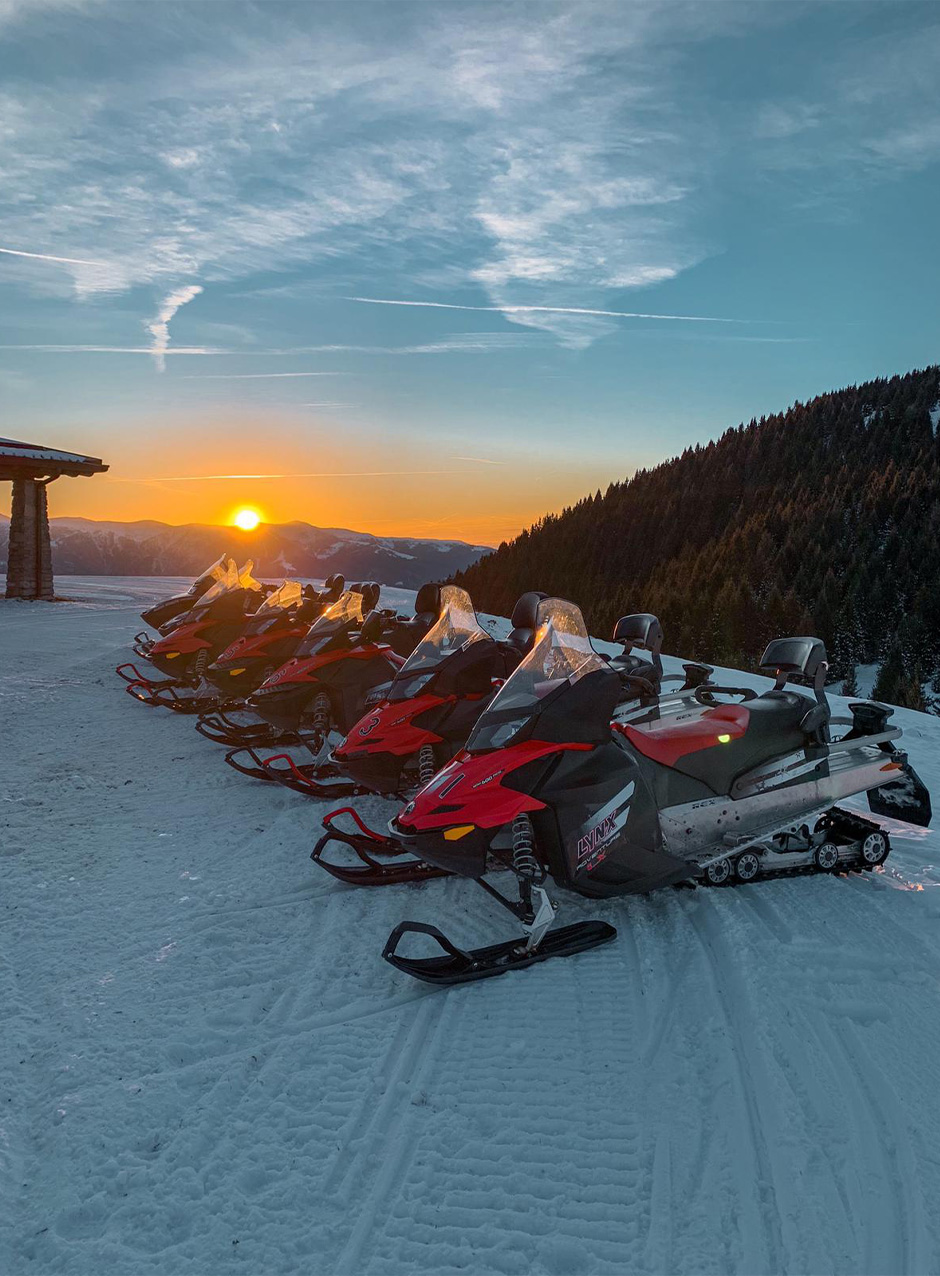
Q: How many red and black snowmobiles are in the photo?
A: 5